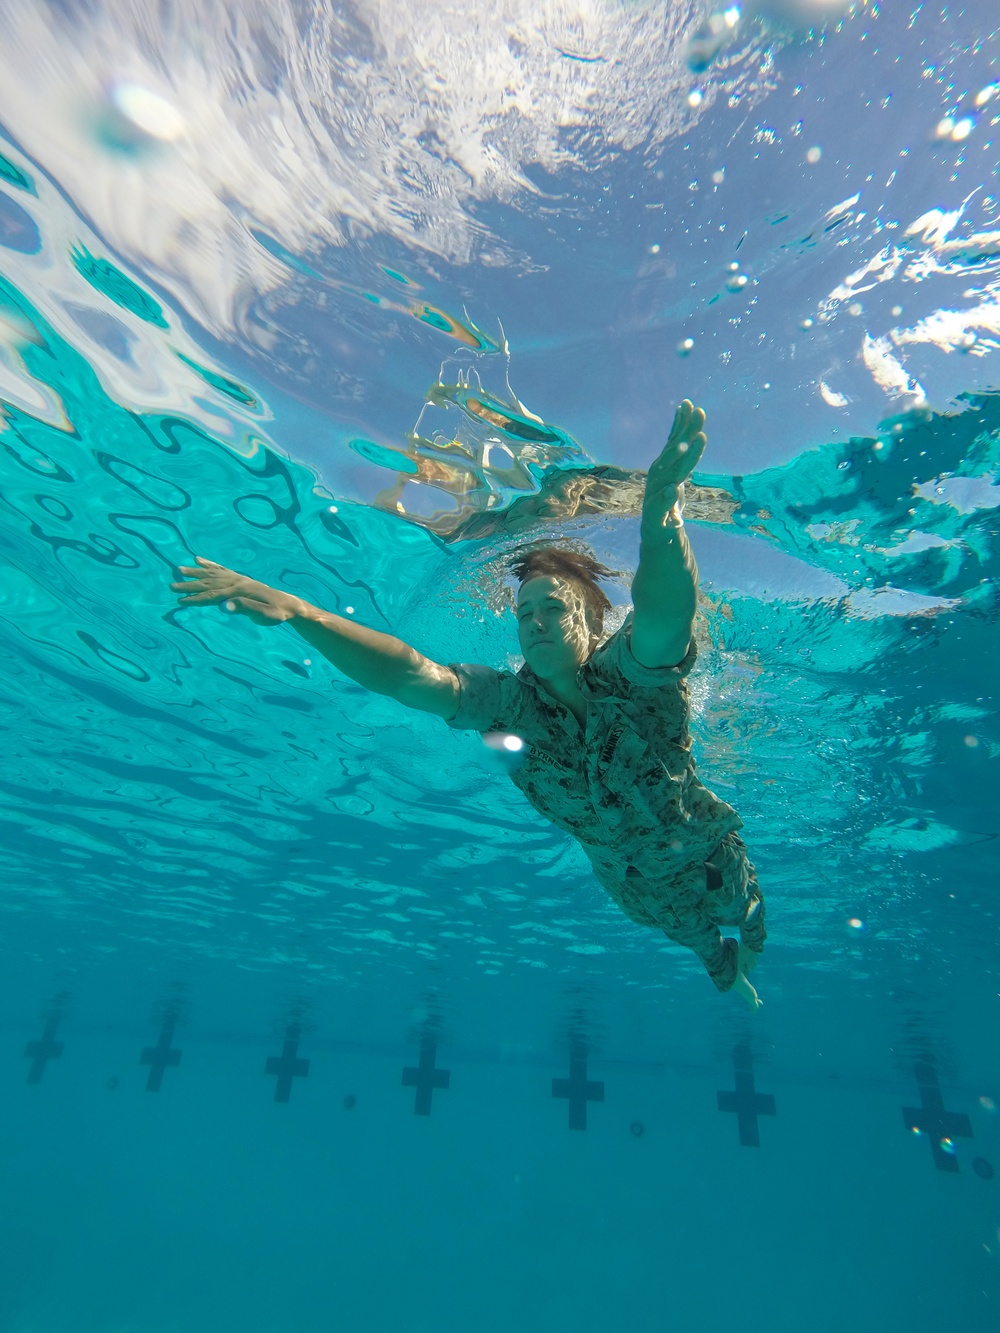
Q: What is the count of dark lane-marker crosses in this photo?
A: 7